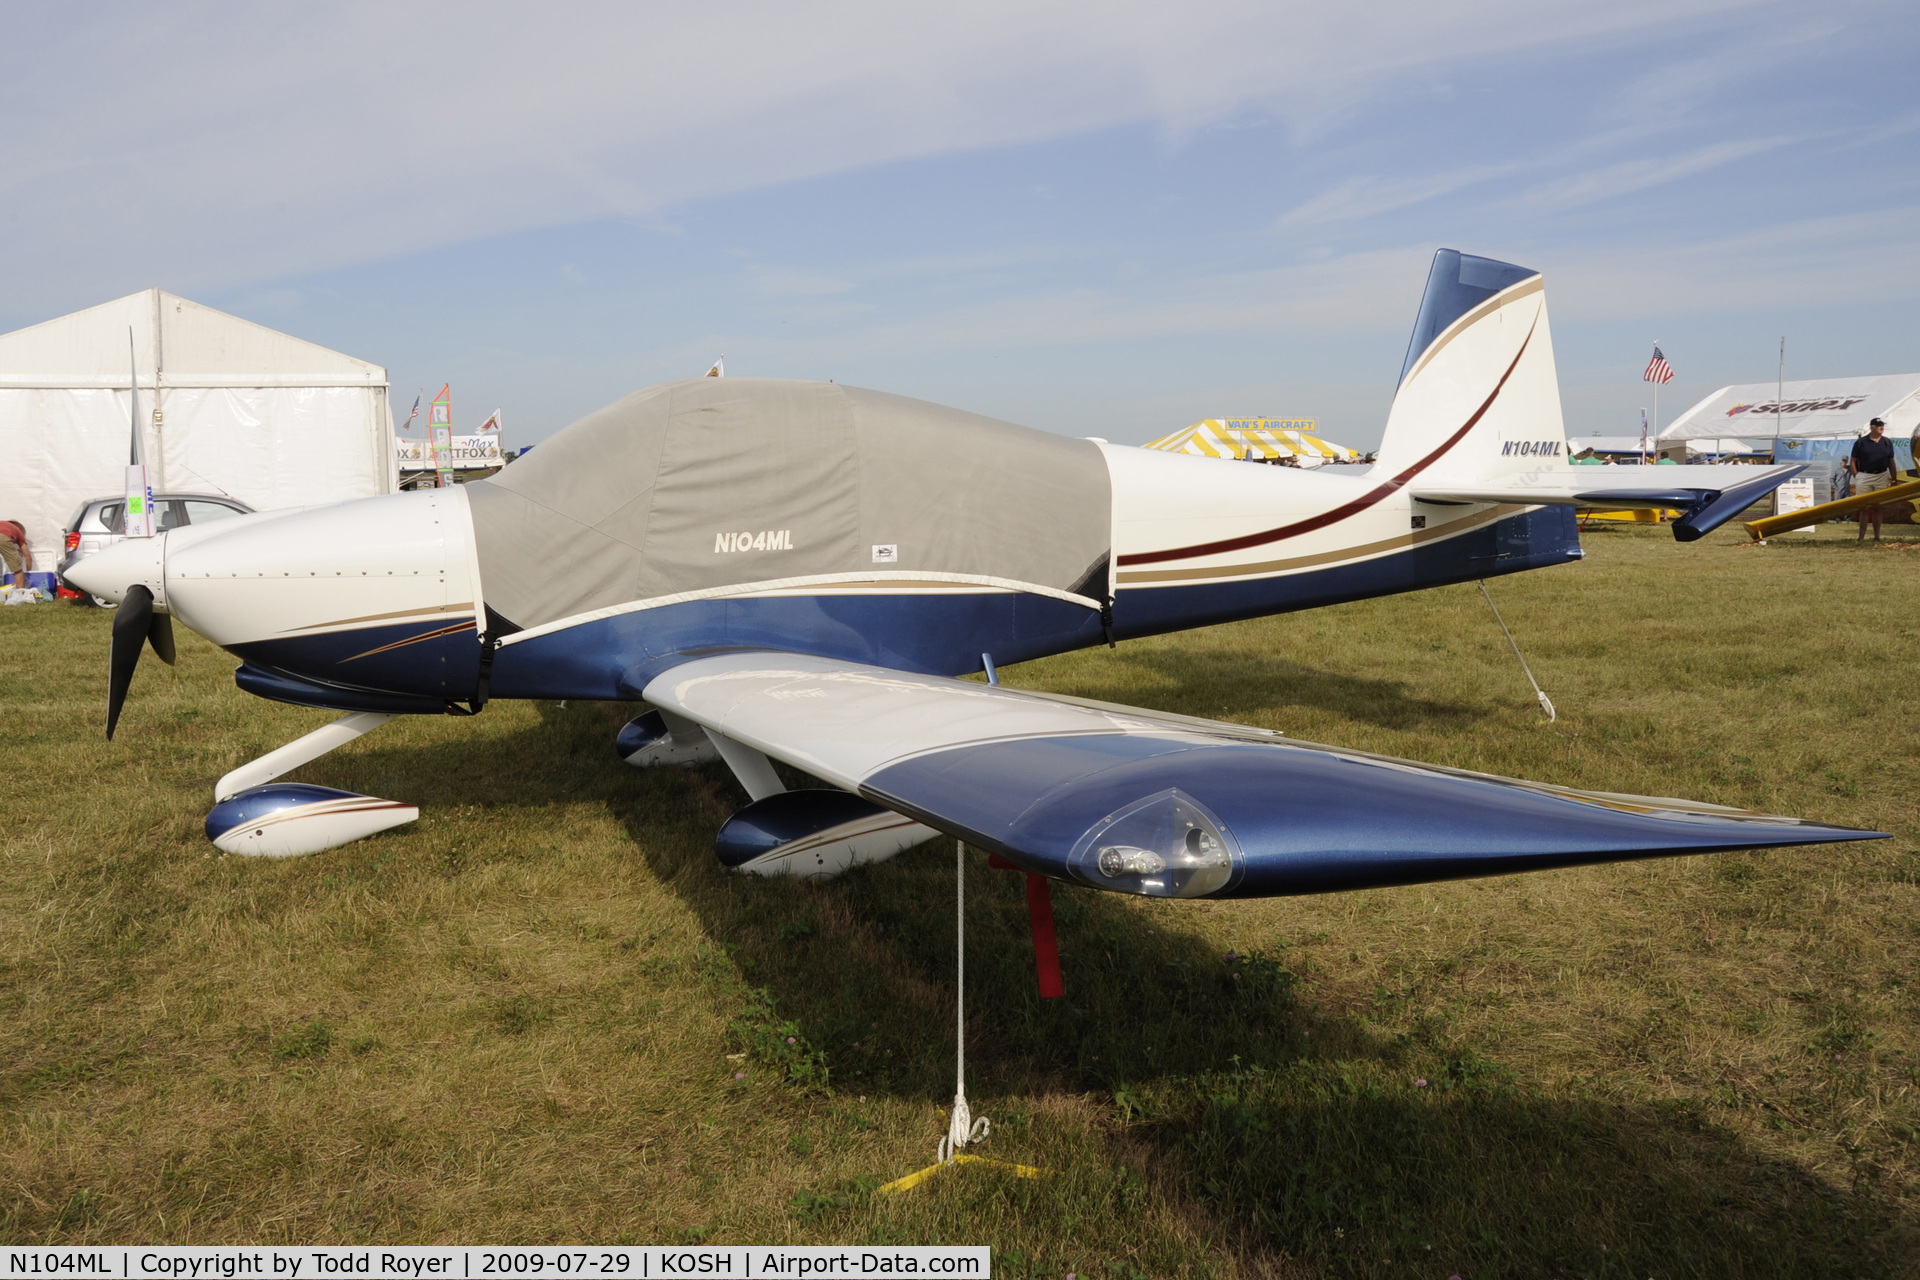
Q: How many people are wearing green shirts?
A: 3